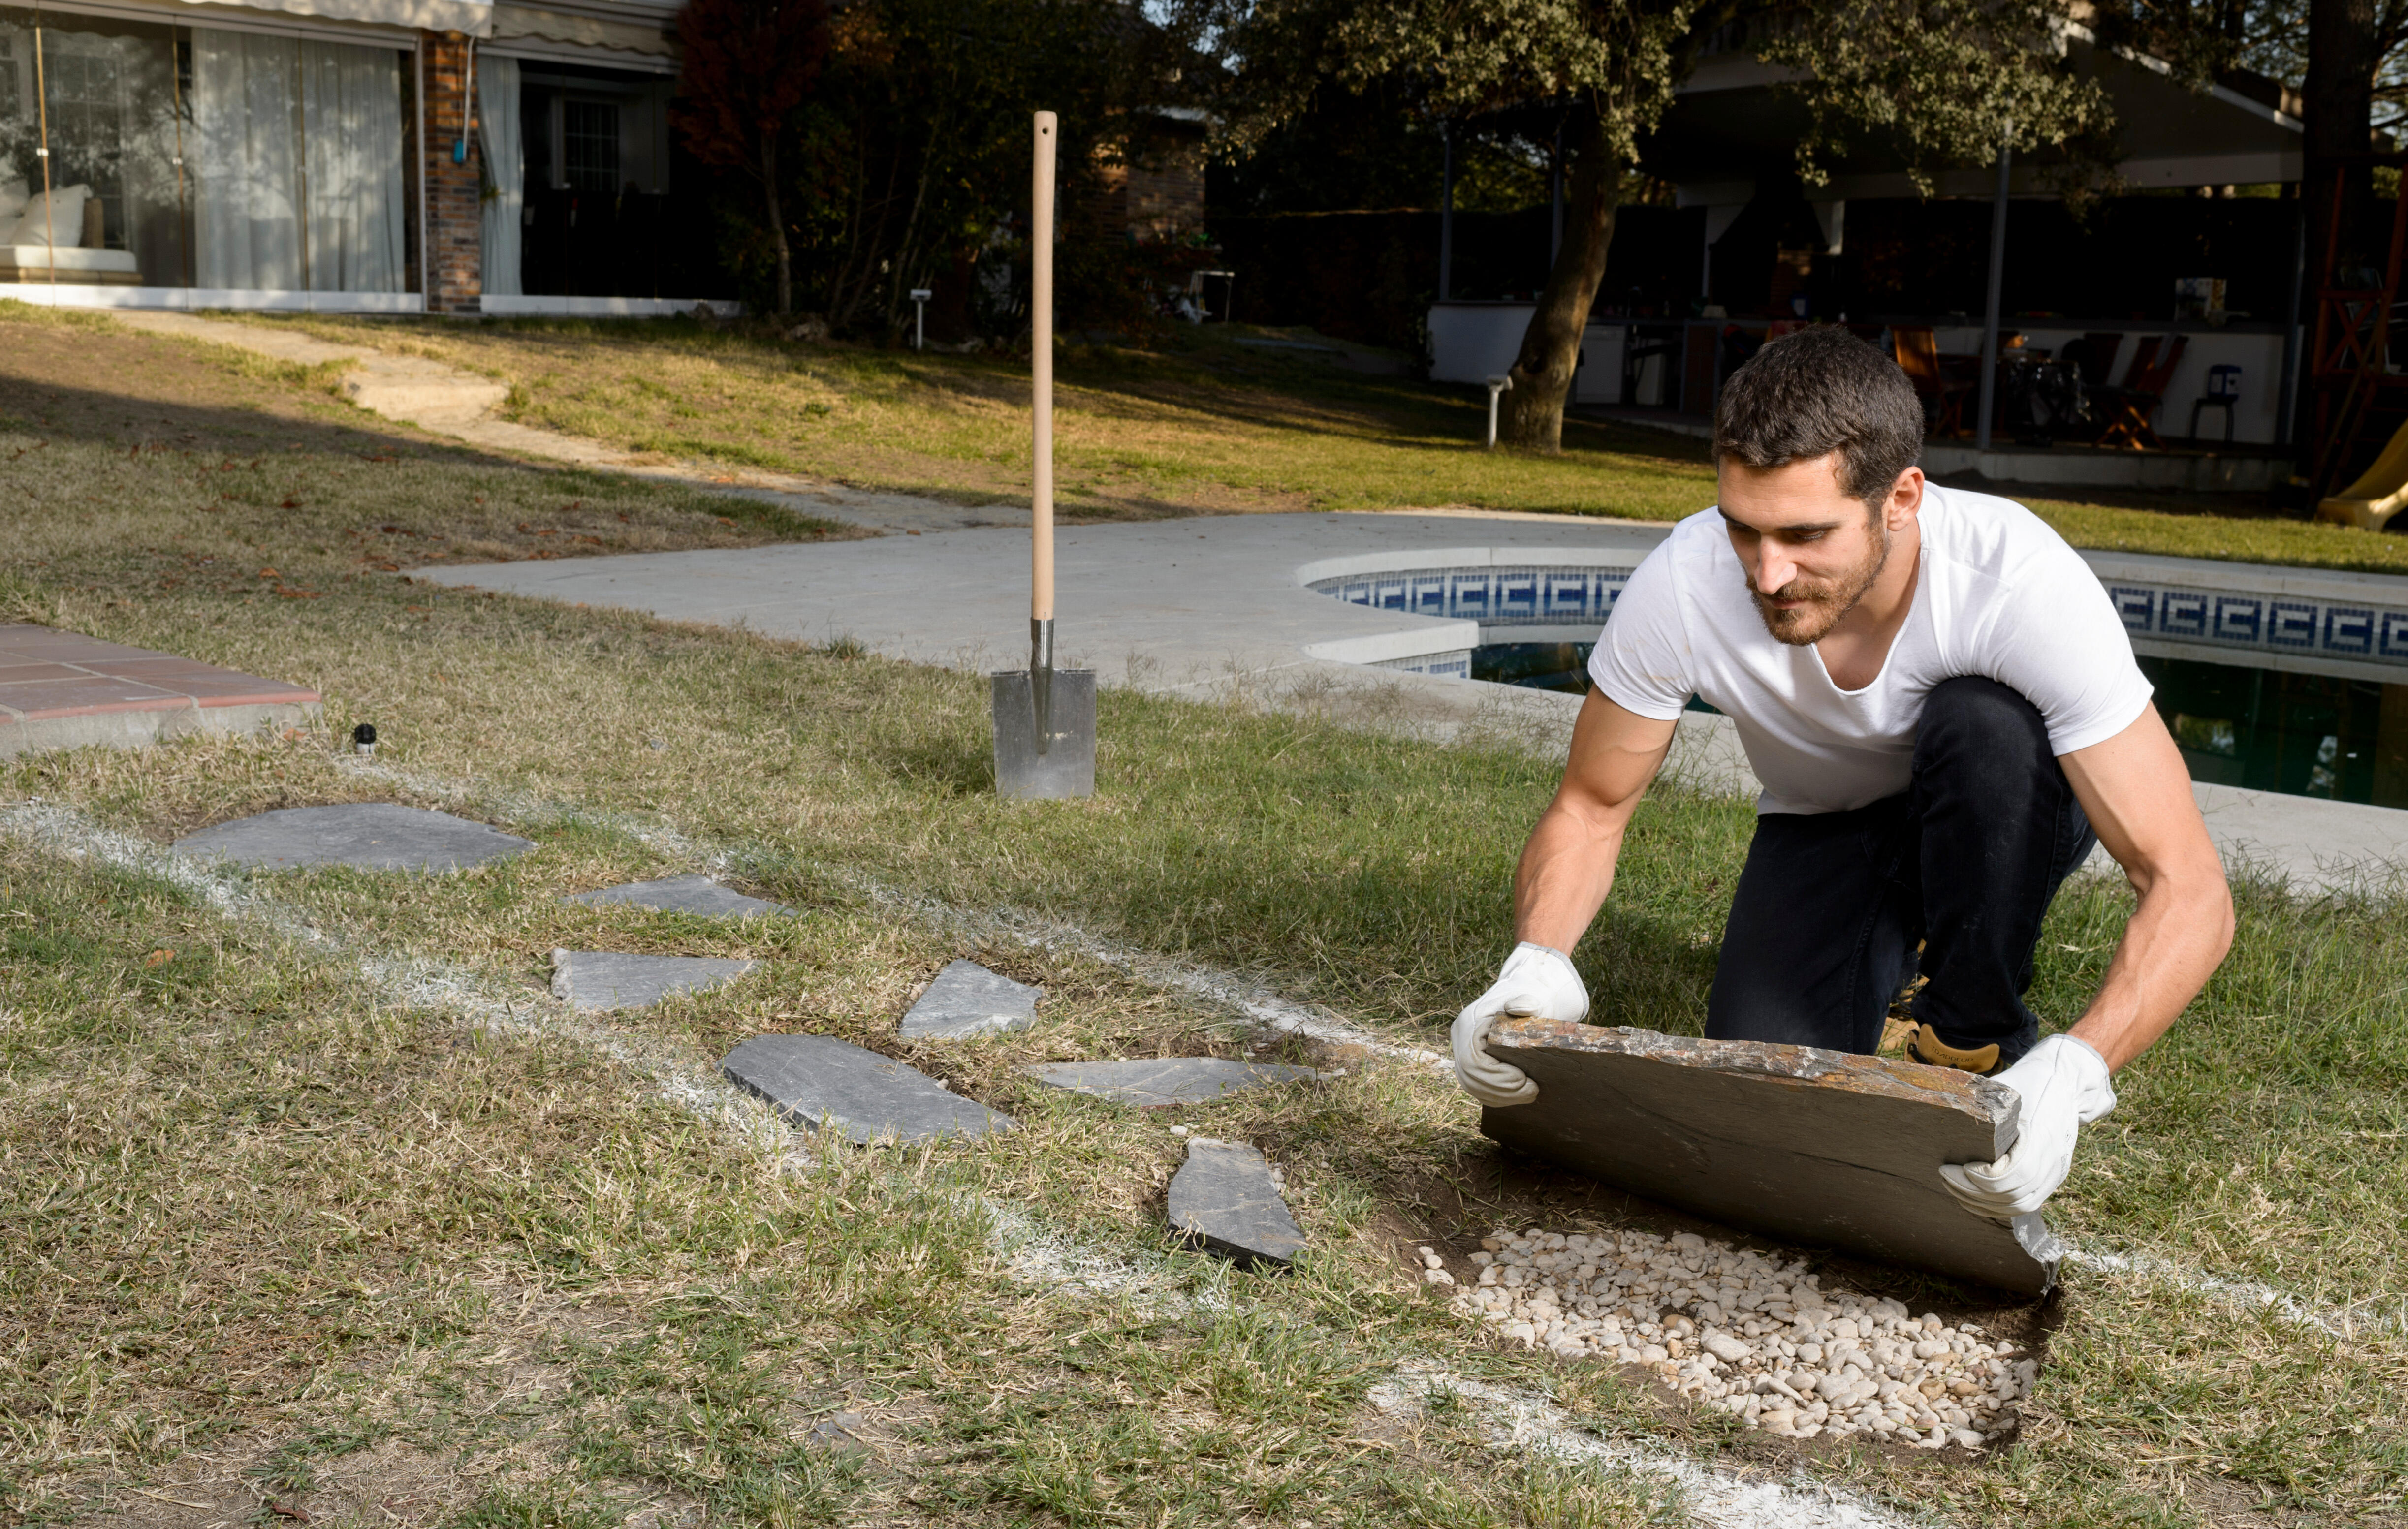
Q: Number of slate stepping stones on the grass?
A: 7